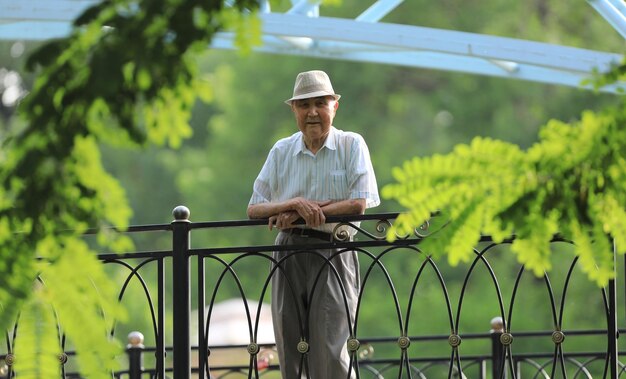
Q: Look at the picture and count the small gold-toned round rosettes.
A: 9